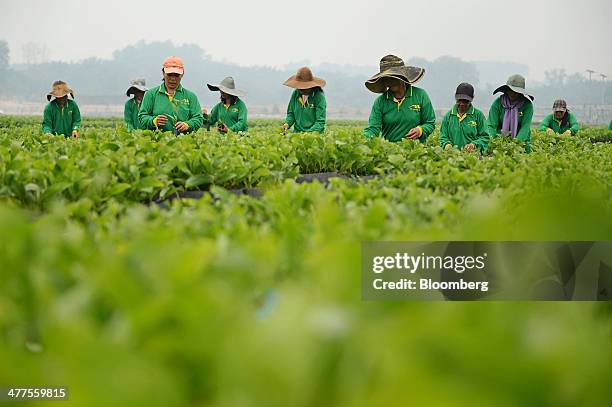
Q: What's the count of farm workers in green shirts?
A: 9